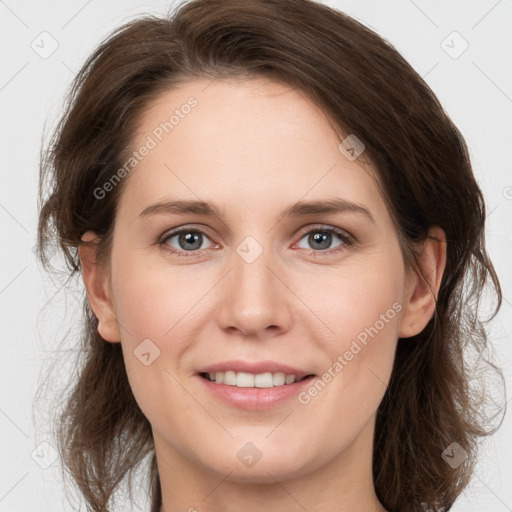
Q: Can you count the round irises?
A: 2